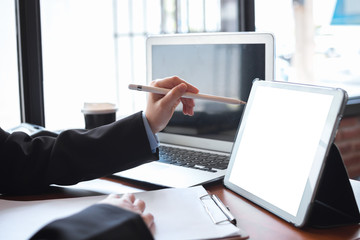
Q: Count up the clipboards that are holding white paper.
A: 1